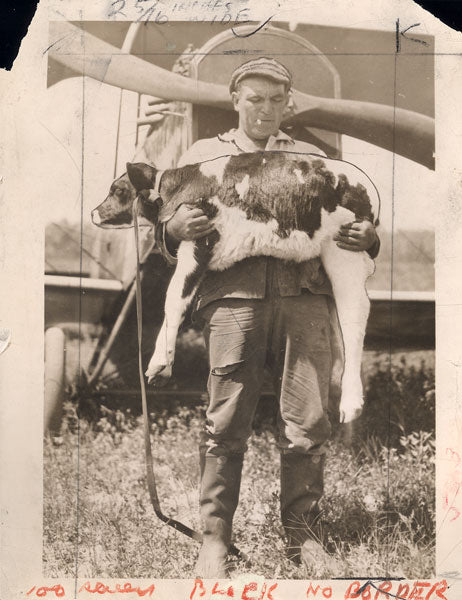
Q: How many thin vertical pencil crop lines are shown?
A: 2